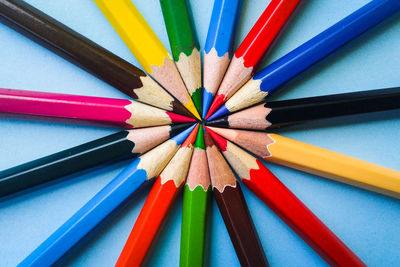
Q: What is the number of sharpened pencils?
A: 15